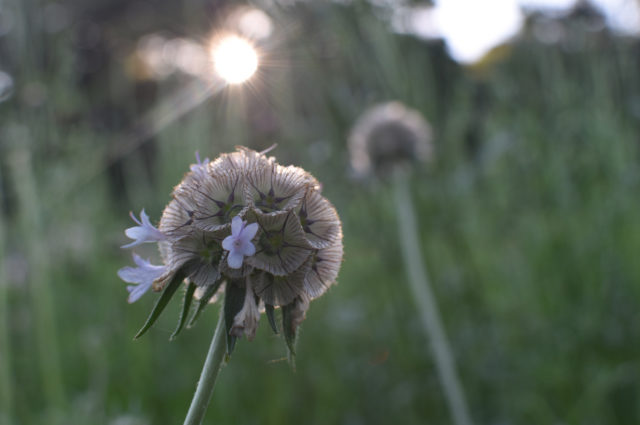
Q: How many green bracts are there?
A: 6